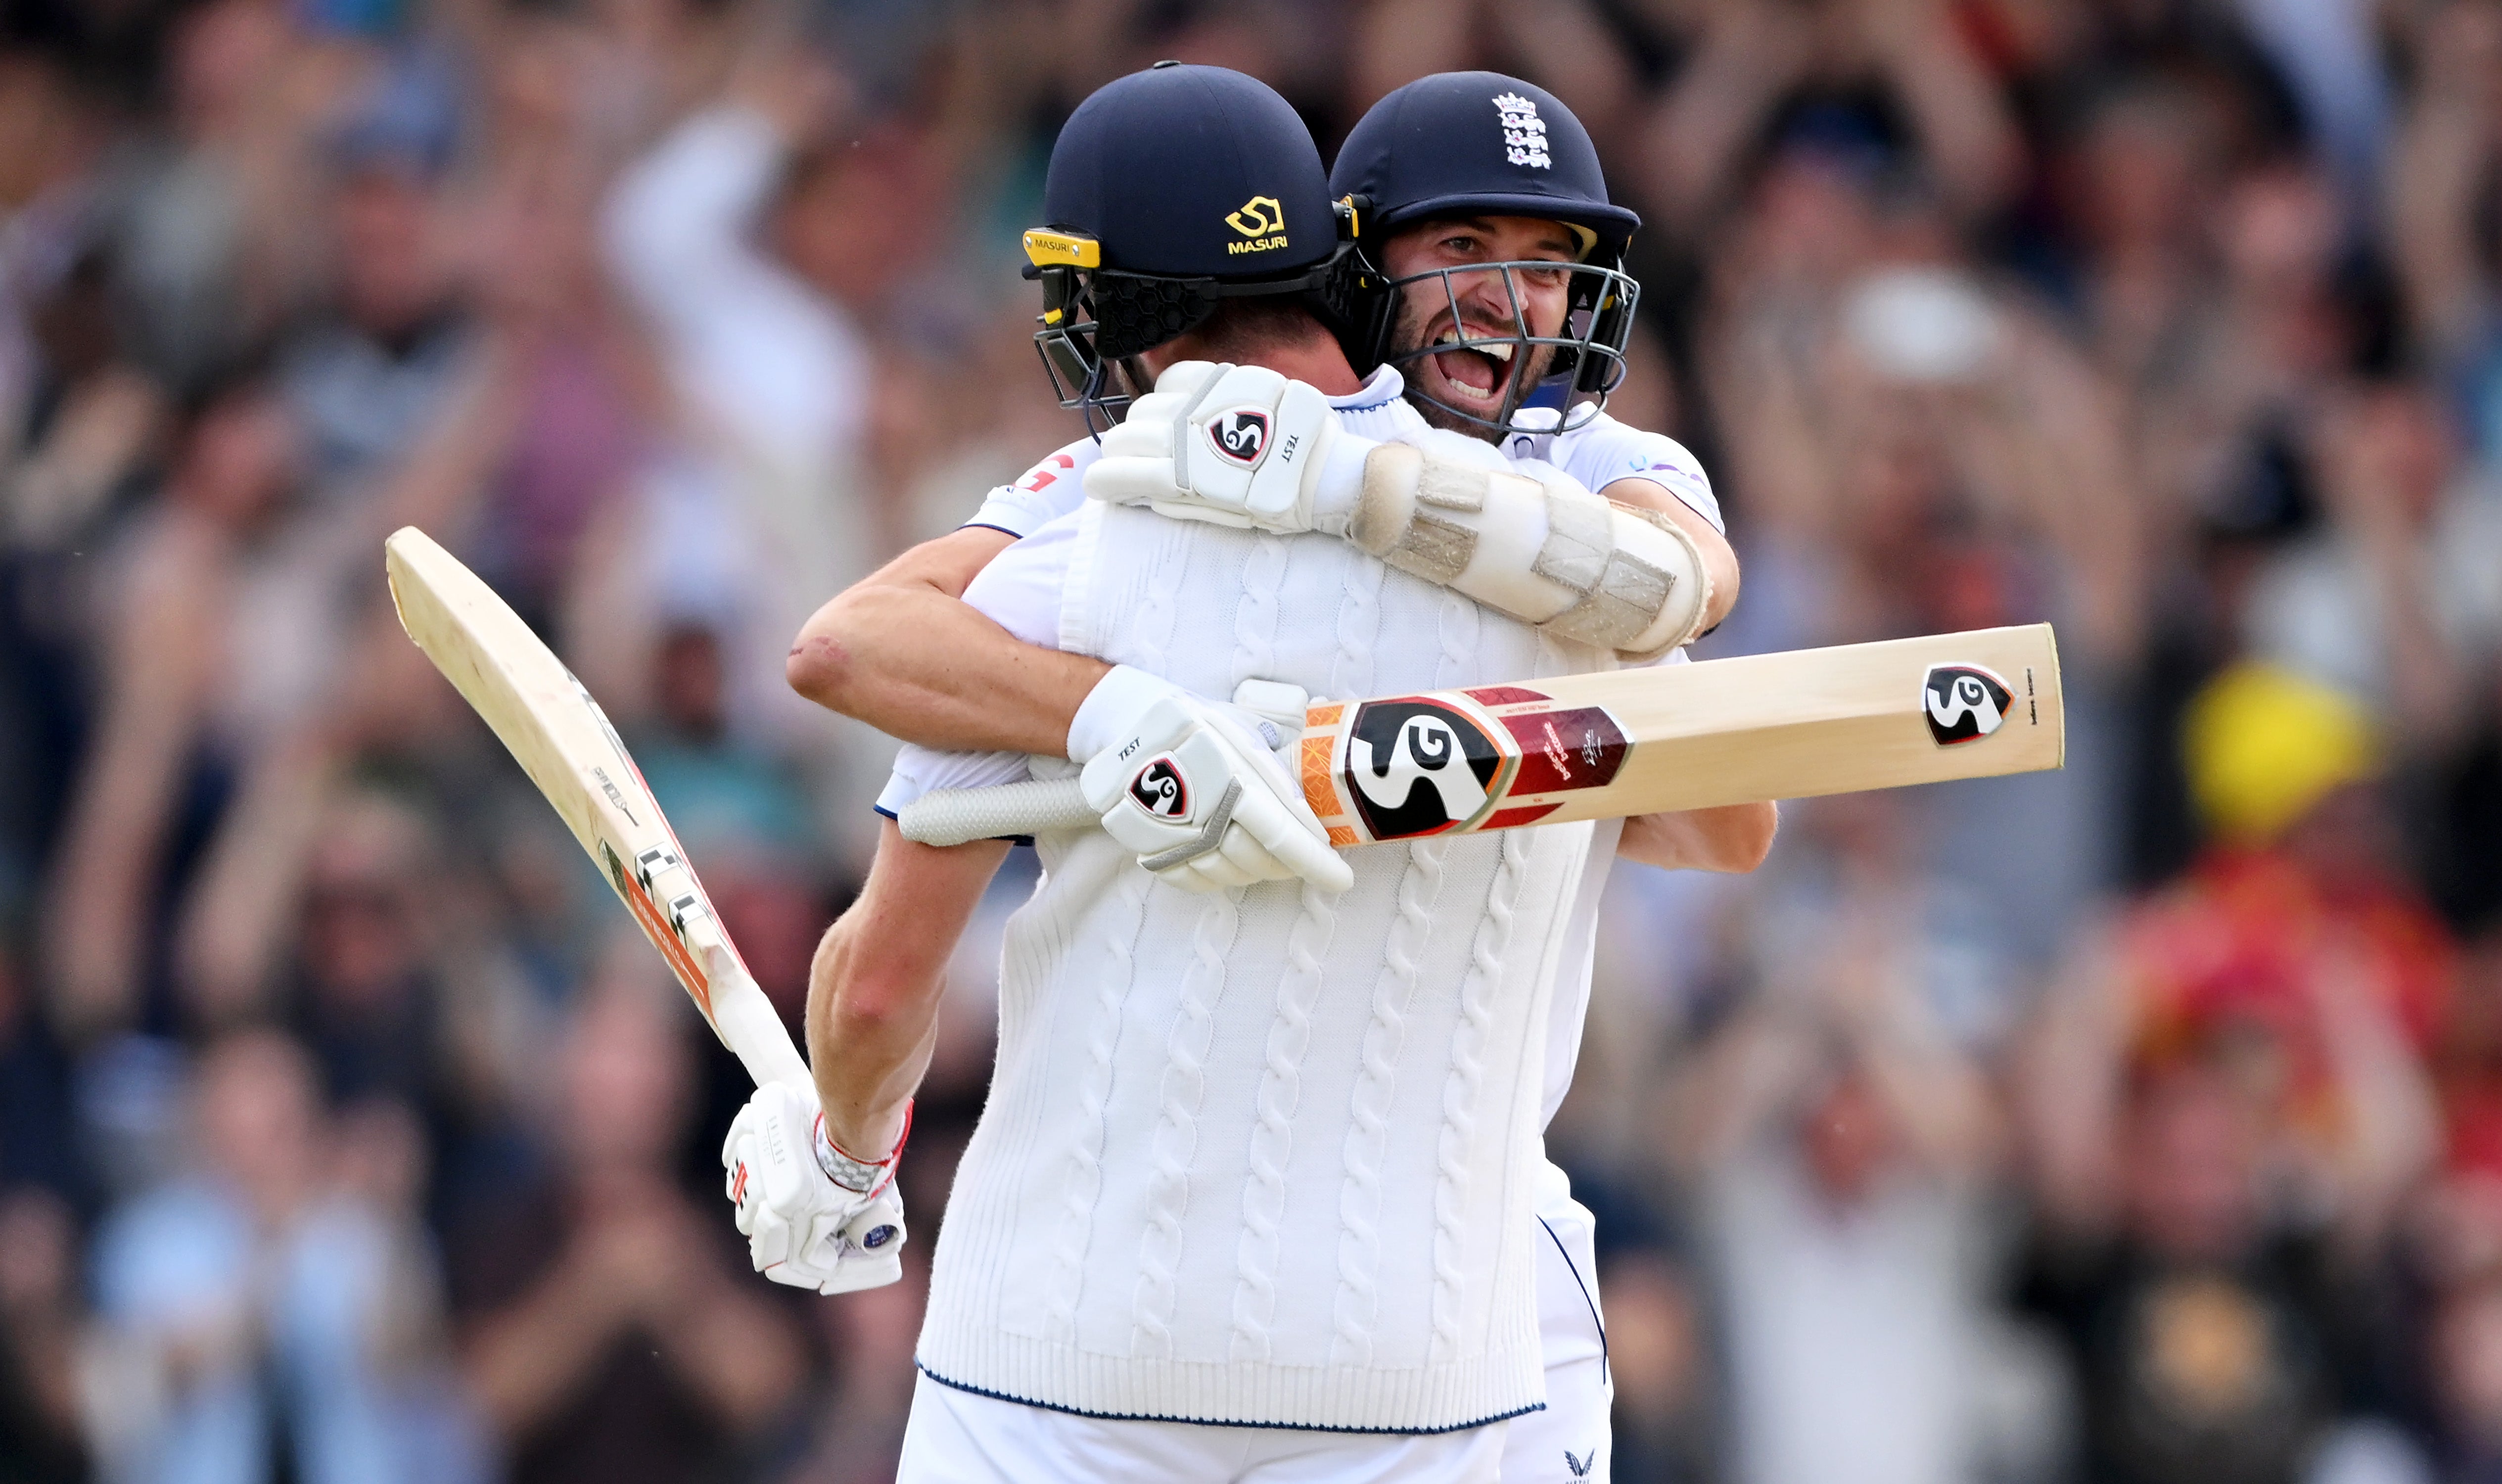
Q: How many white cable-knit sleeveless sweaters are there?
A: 1